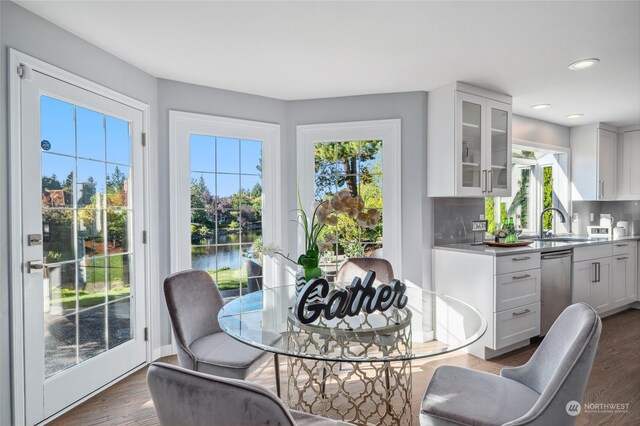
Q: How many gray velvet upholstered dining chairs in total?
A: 4